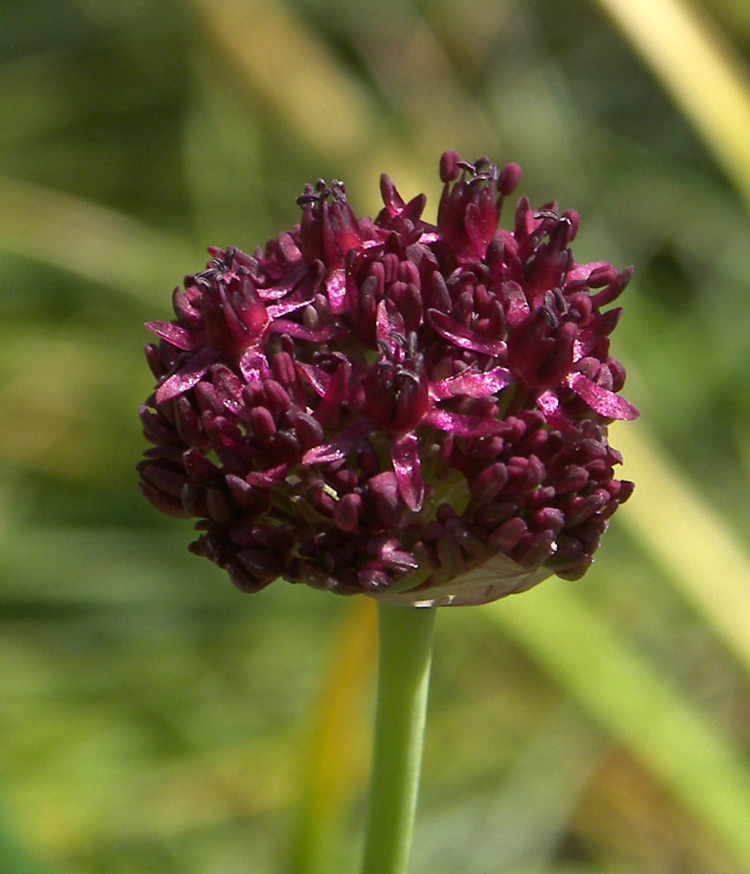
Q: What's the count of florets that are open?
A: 6